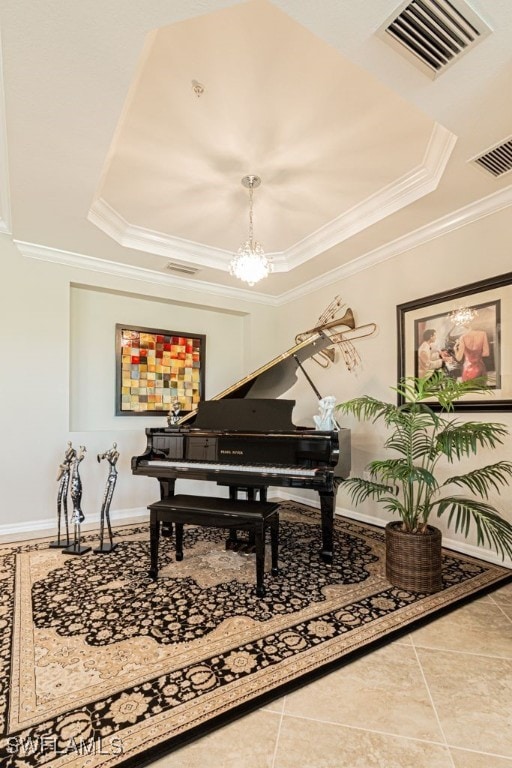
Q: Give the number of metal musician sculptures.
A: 3